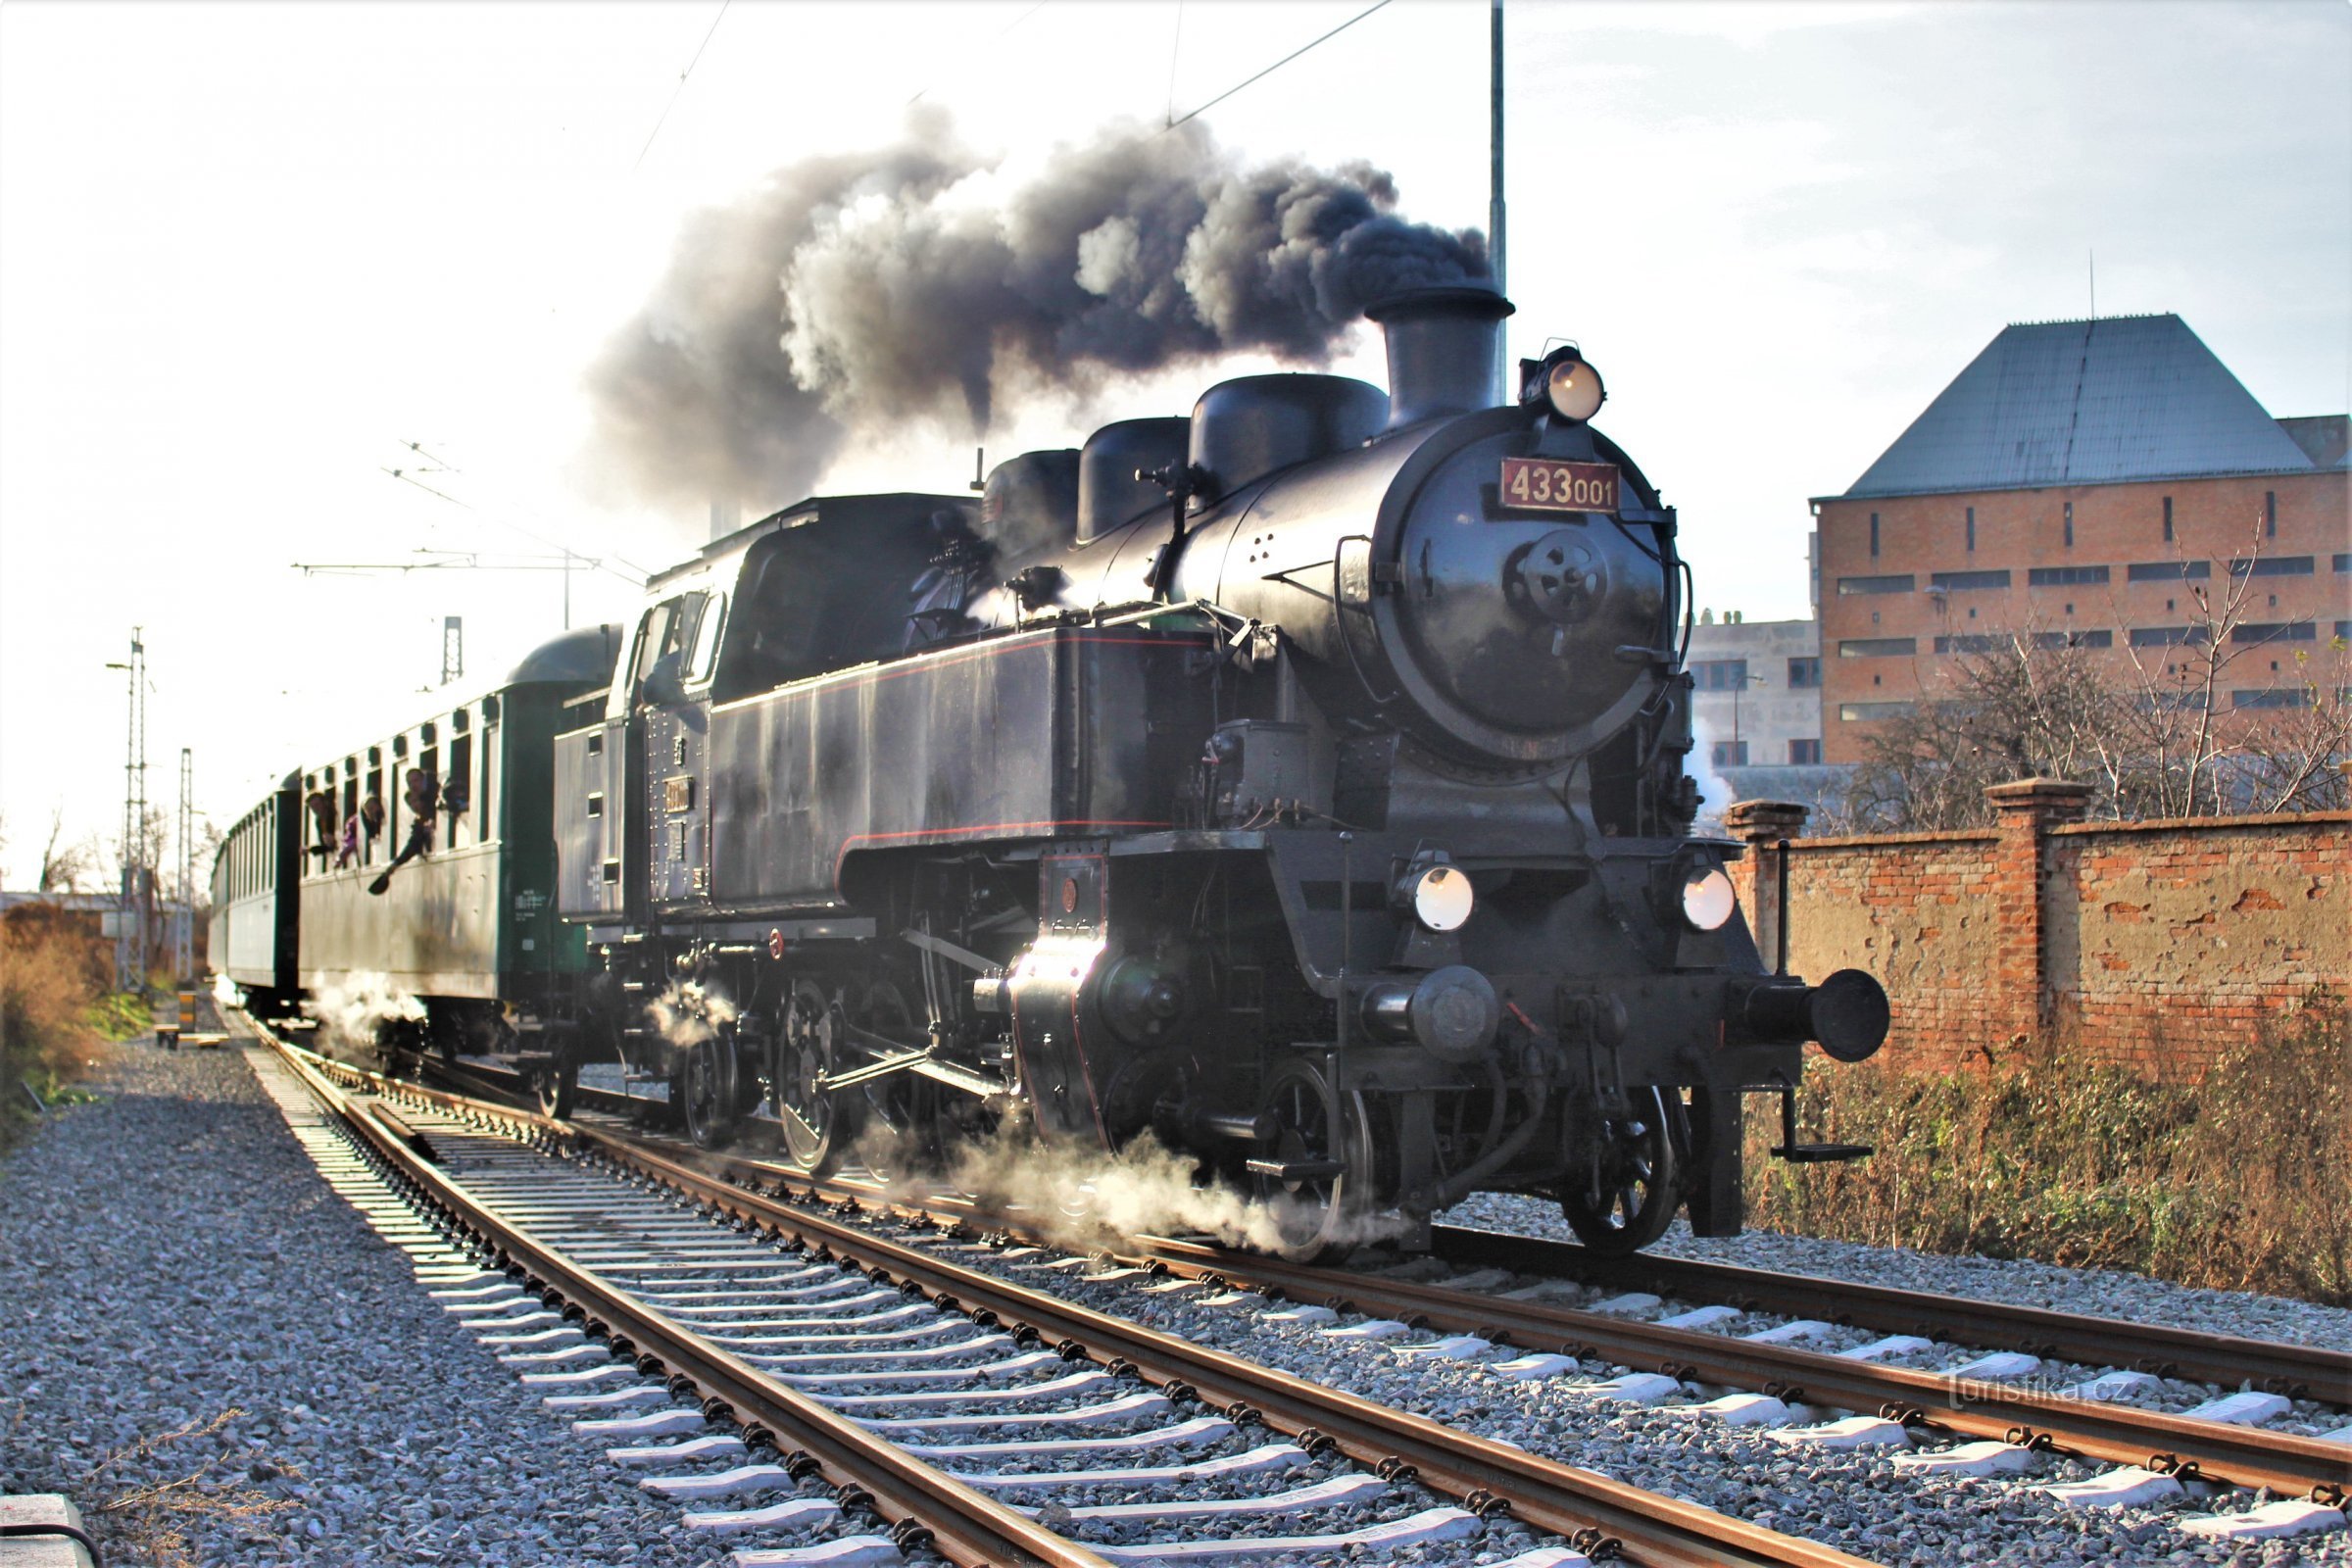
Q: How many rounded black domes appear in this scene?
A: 3